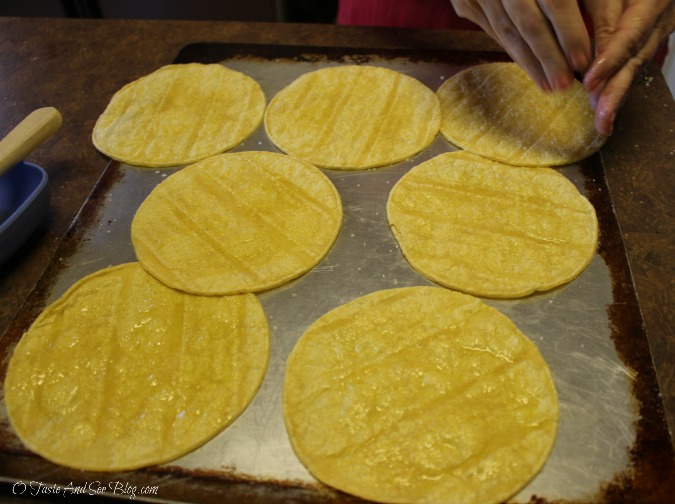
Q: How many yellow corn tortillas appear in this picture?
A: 7